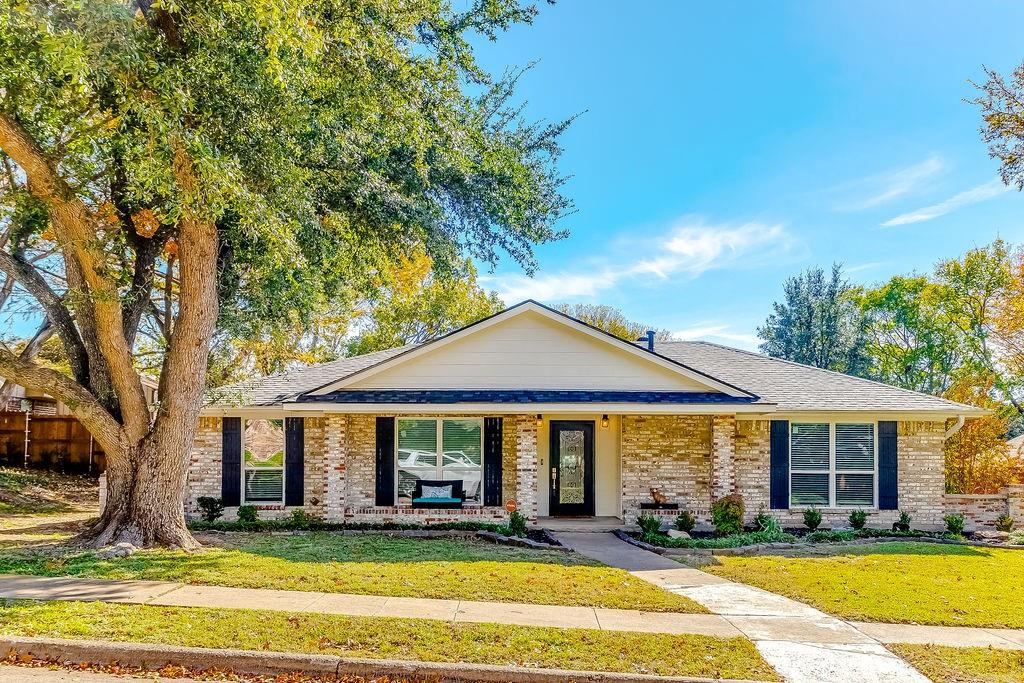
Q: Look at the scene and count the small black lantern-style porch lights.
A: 2